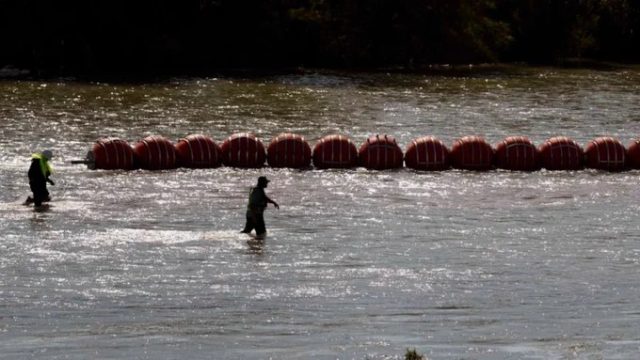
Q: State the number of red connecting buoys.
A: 13